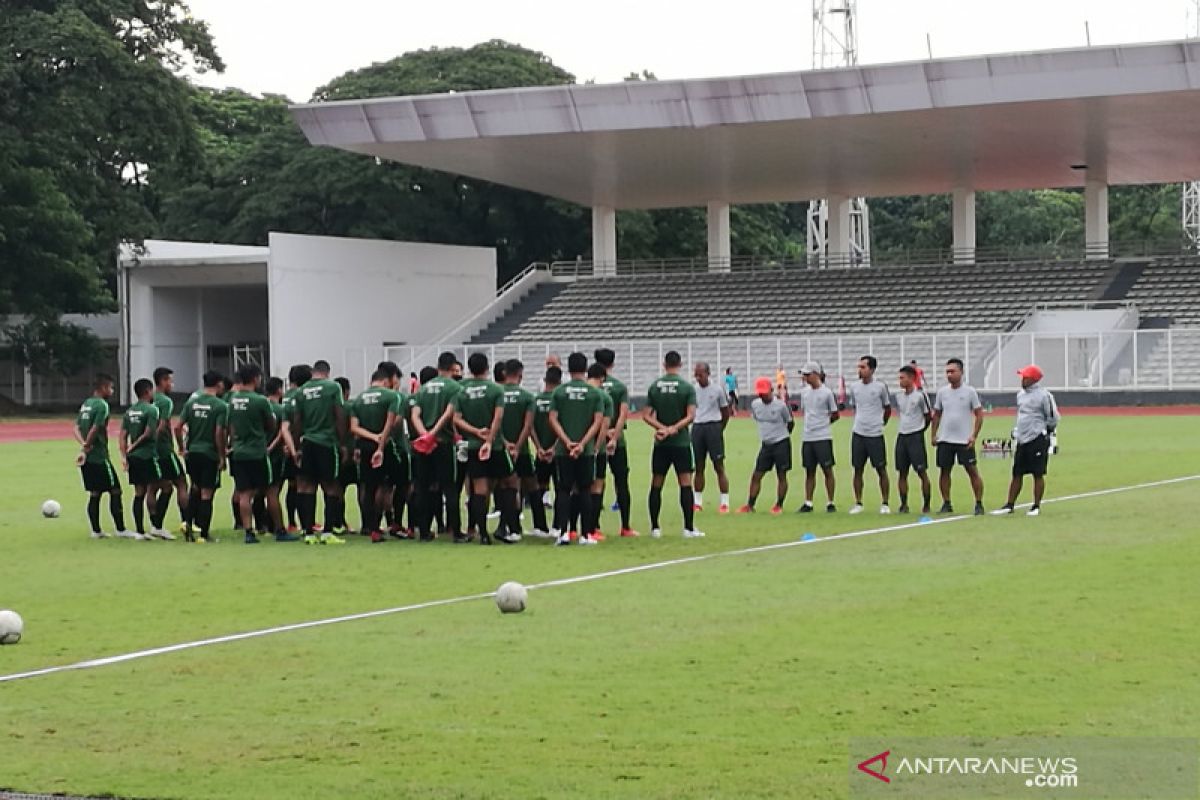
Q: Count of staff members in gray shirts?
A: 7